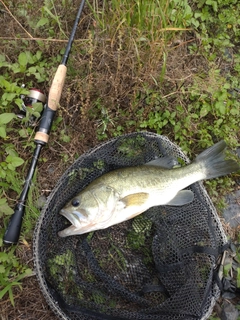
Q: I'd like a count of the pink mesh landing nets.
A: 0